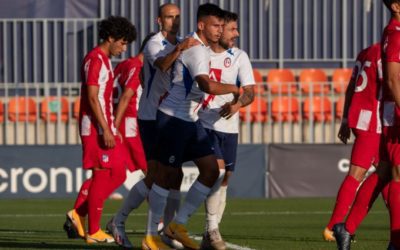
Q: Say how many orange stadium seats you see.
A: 12